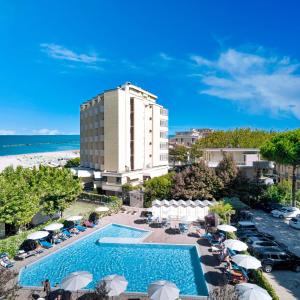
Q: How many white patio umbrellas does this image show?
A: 11